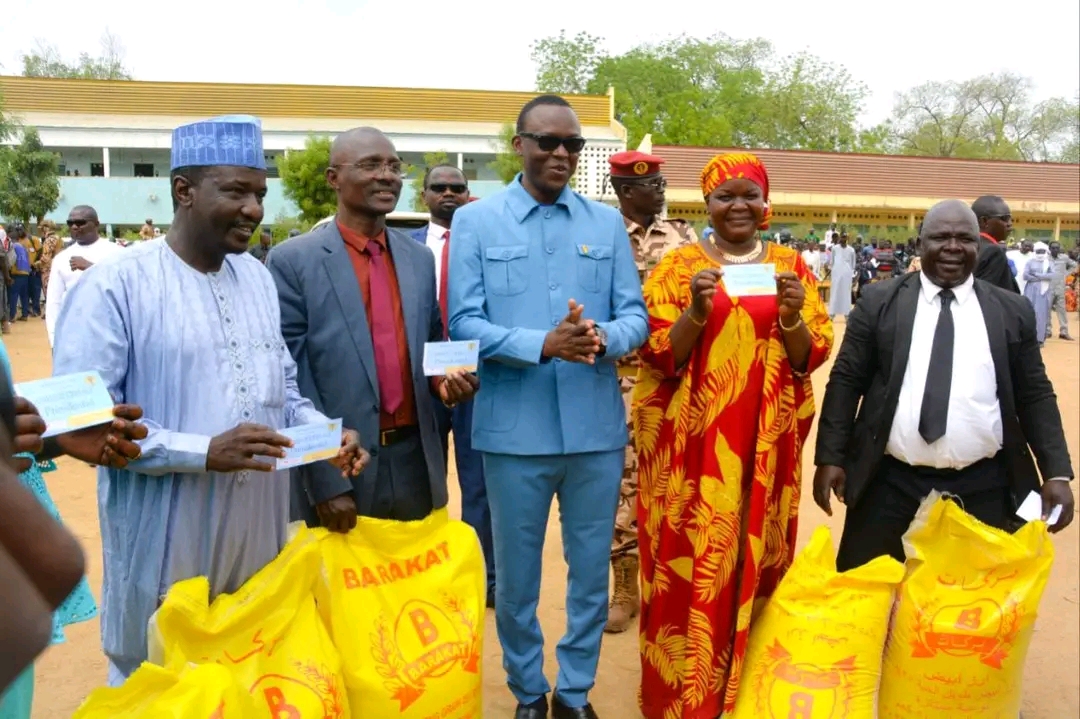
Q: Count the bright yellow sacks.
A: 5